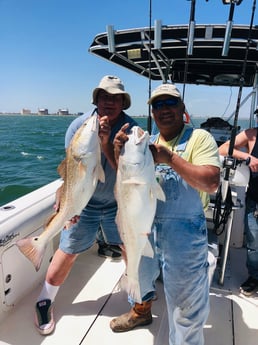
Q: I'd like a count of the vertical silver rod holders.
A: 4